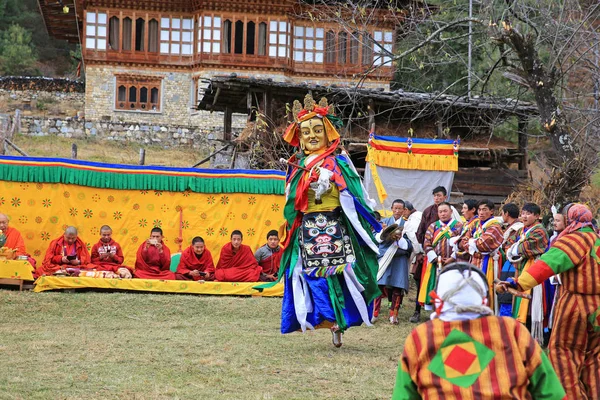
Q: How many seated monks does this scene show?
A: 7